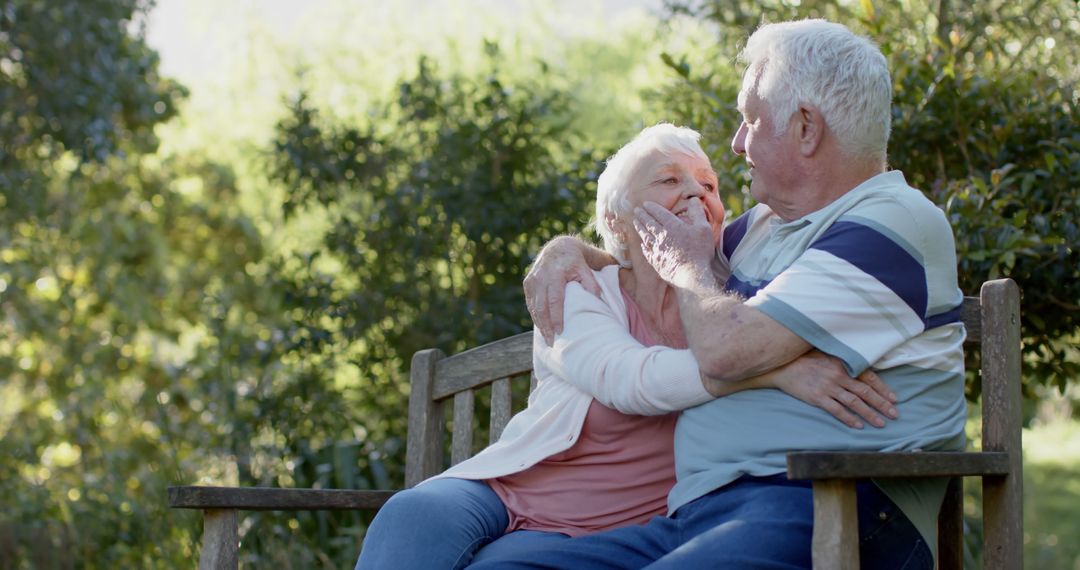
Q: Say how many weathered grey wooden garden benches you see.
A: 1